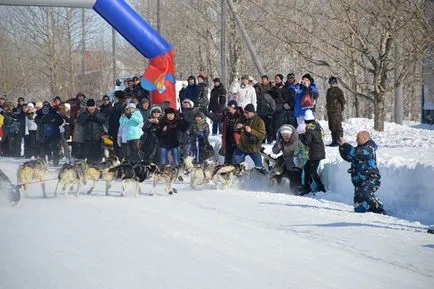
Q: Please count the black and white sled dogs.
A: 1